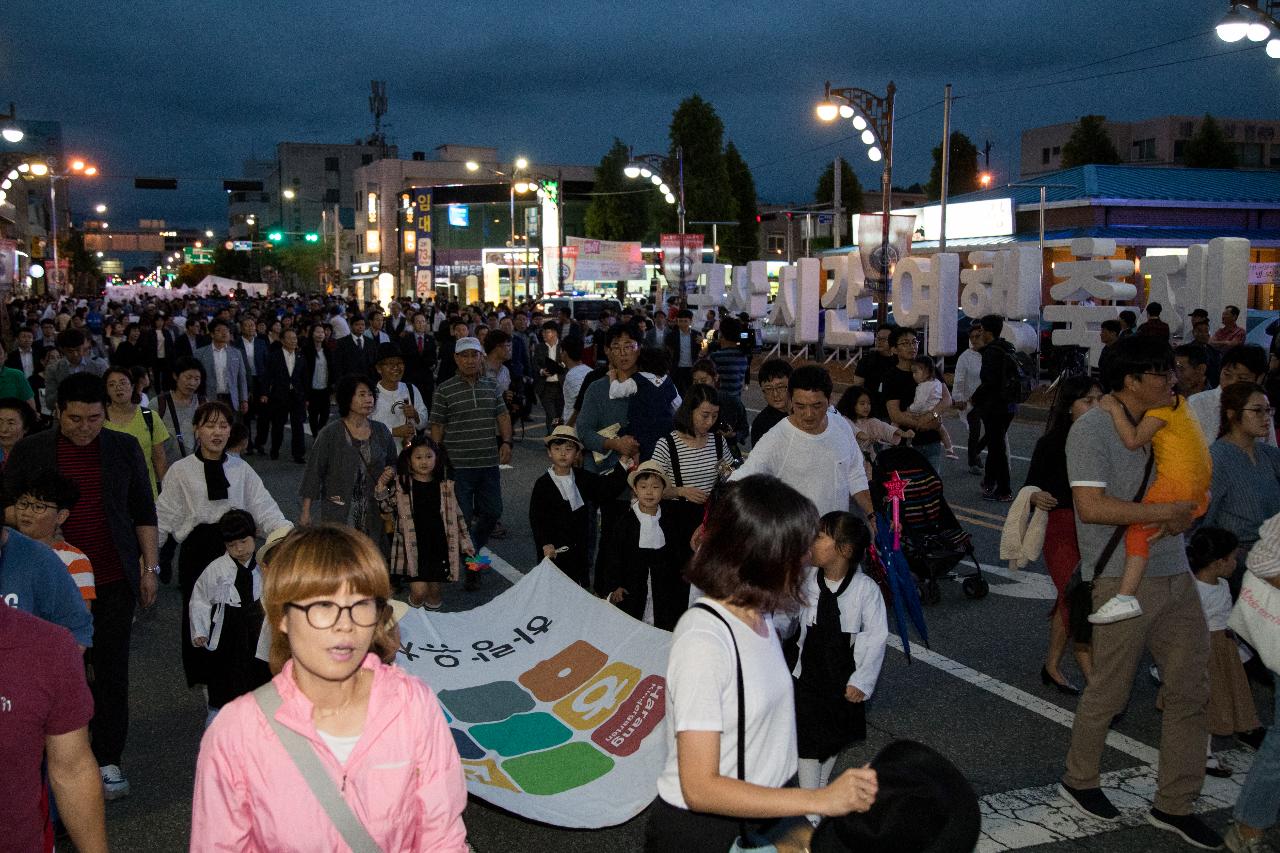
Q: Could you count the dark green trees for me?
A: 7